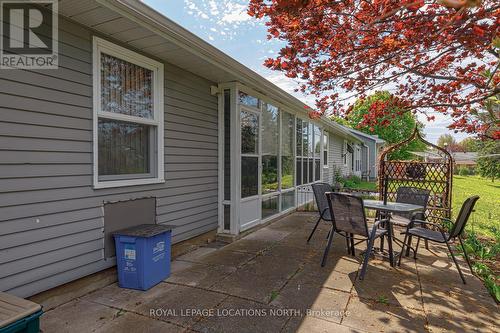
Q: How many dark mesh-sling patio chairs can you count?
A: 4